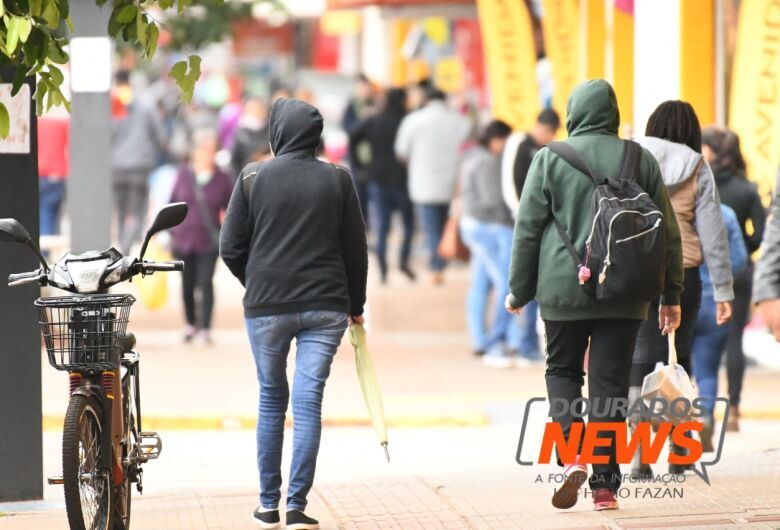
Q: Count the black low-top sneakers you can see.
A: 2